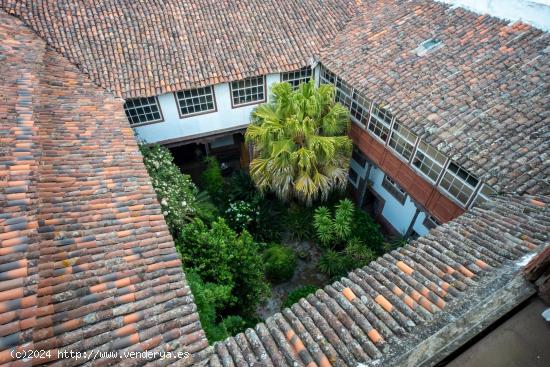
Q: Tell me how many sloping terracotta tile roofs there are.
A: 4